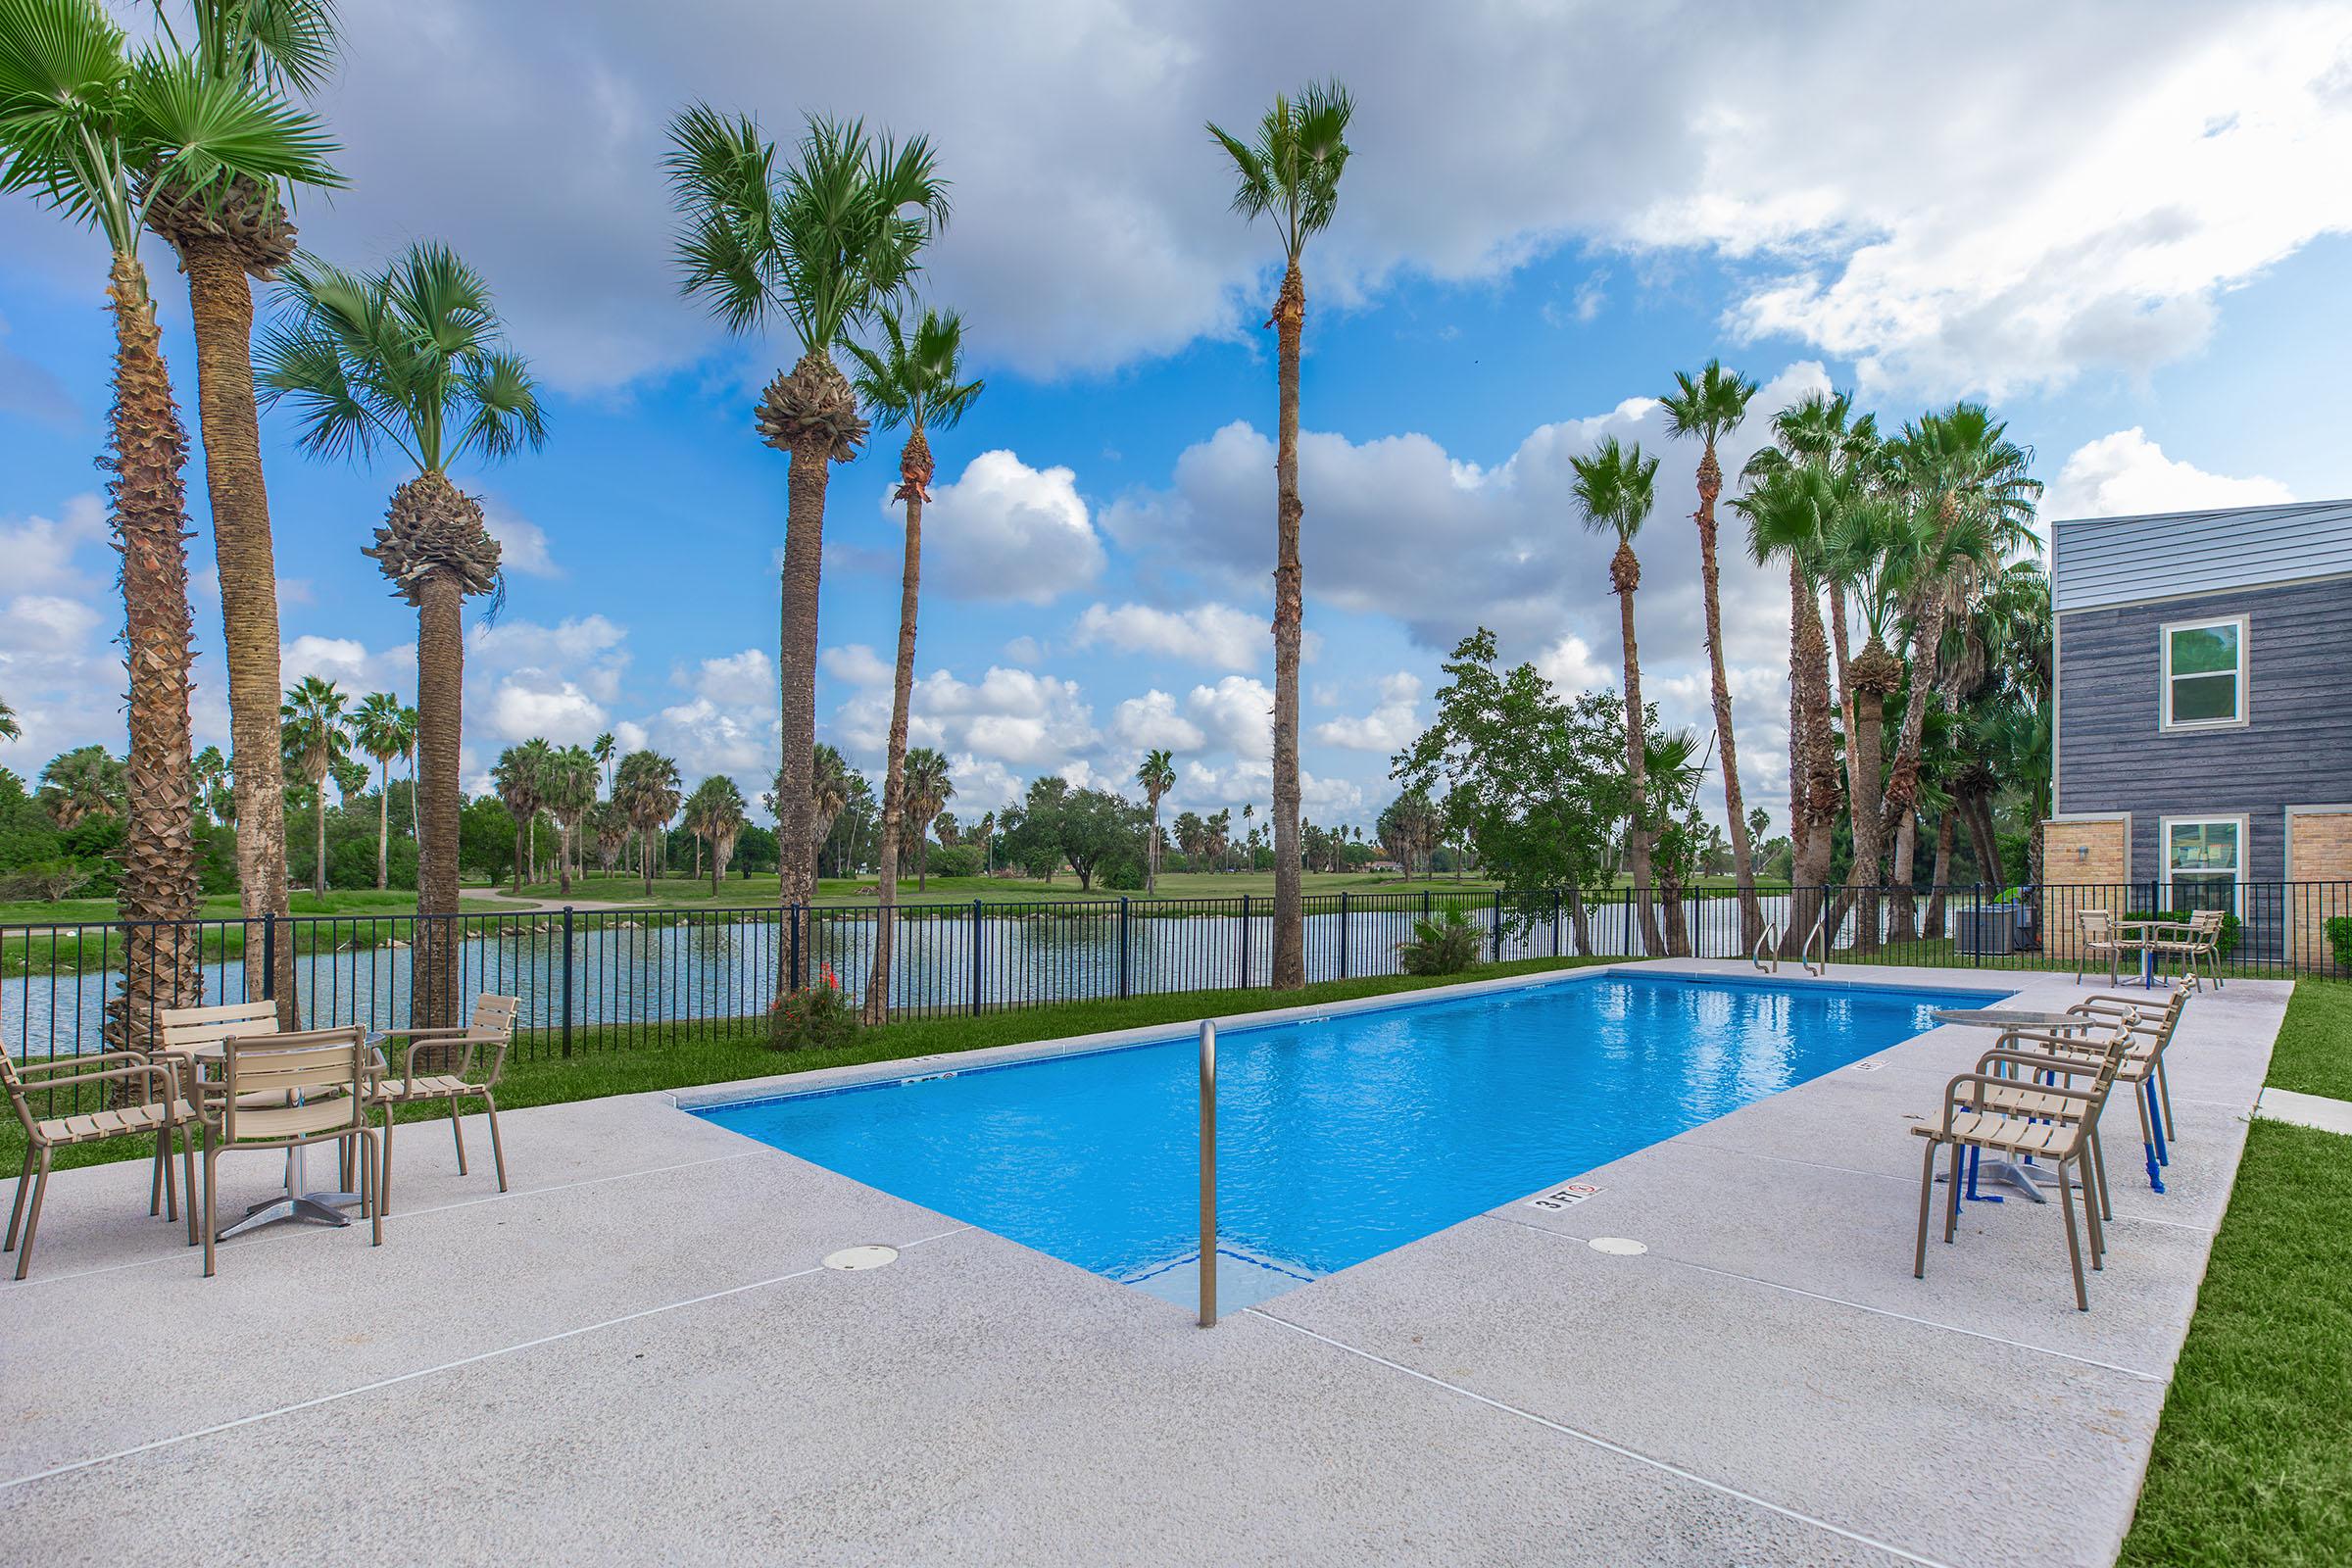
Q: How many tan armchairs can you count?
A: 11